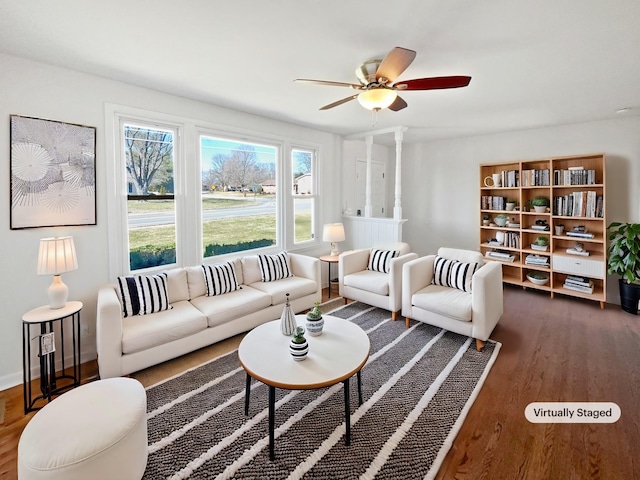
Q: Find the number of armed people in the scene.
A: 0